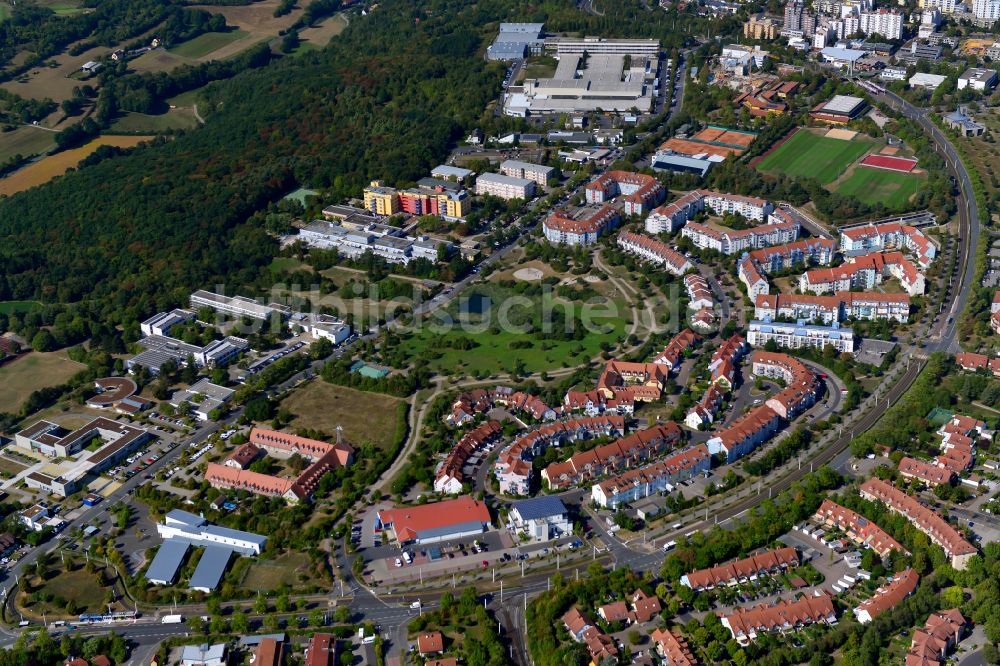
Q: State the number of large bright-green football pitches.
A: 2